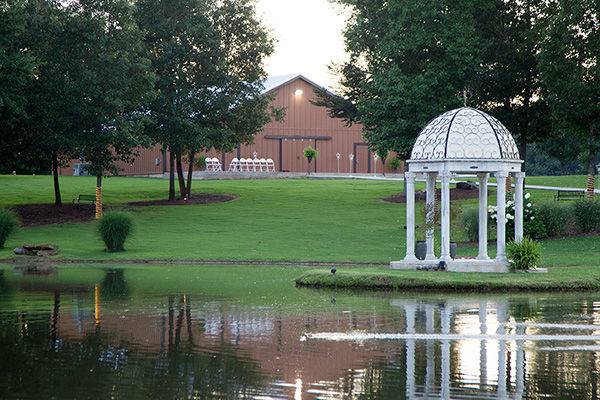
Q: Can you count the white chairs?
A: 8